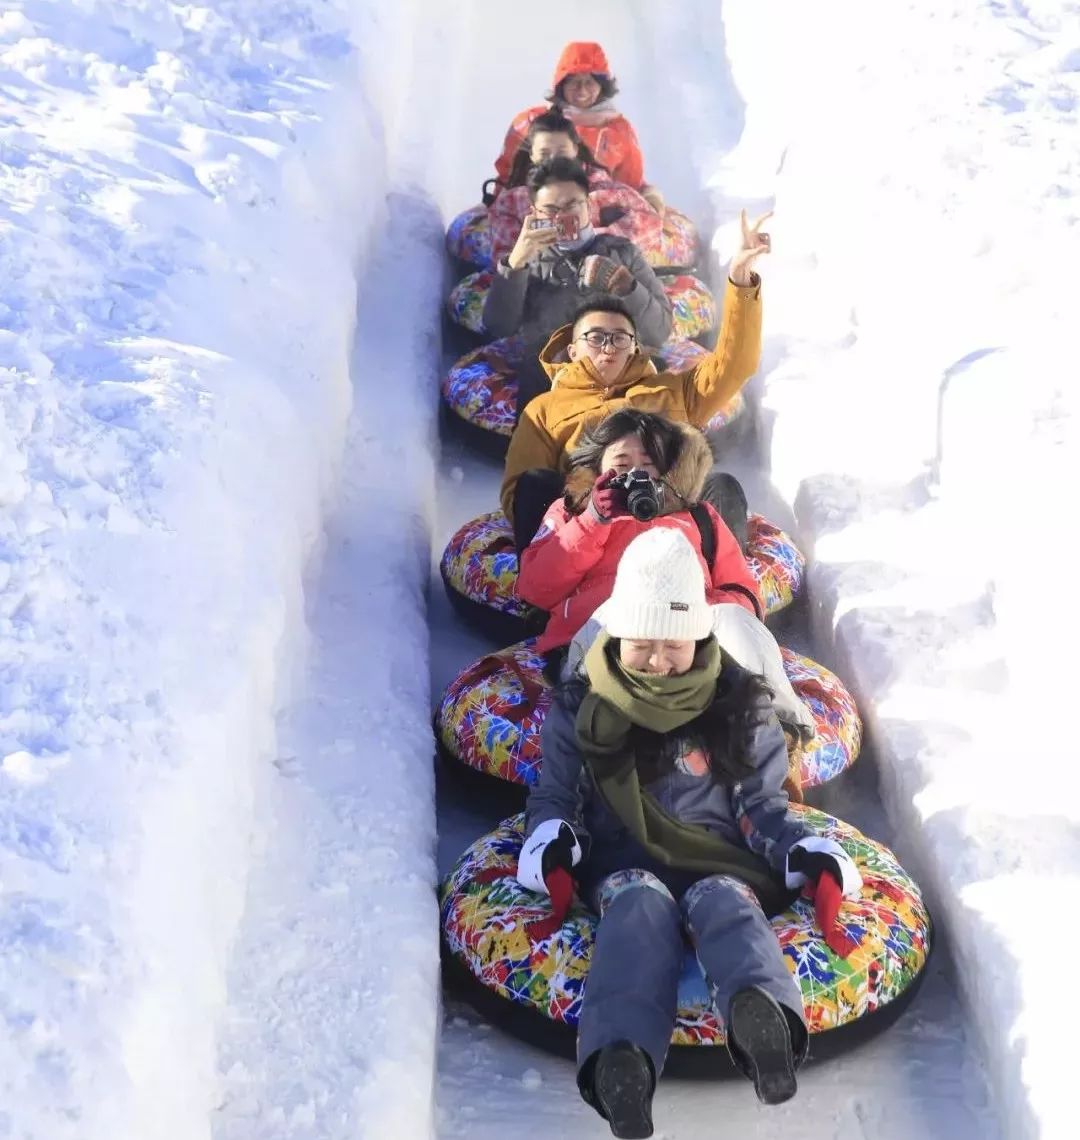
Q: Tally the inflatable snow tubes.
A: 6